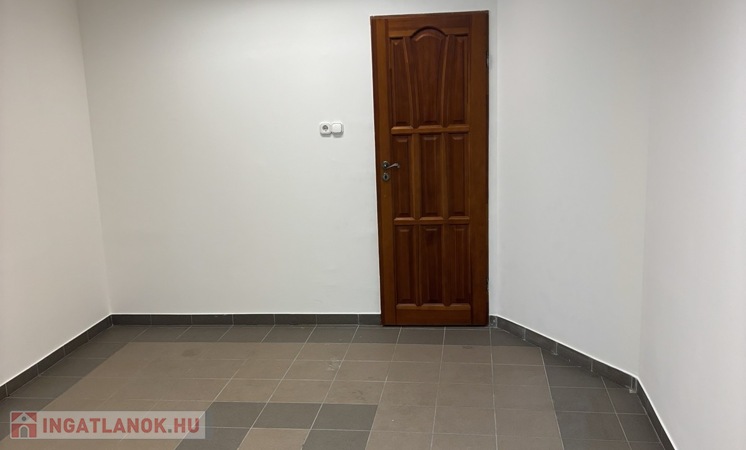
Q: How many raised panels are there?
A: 9